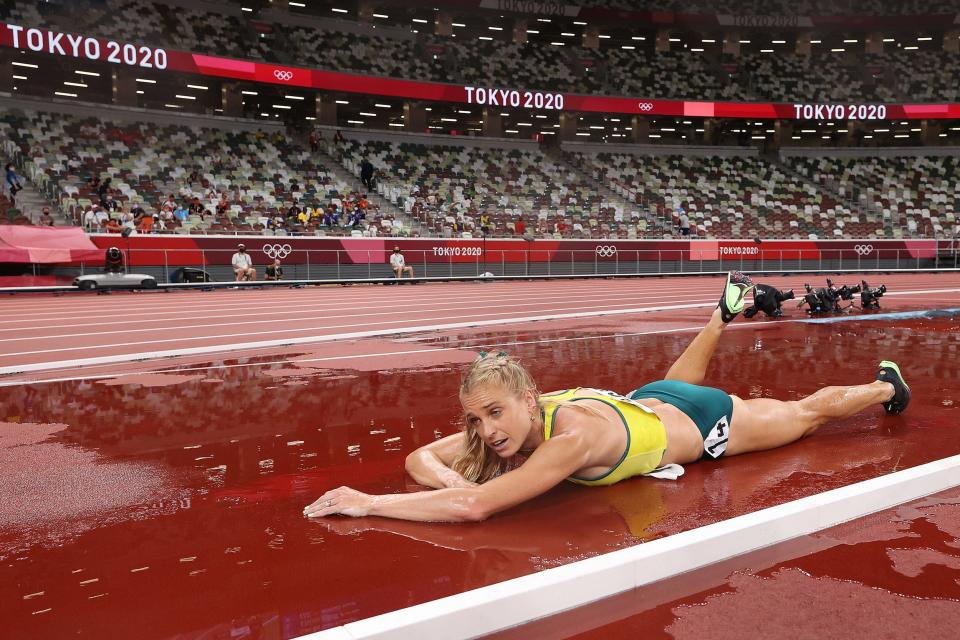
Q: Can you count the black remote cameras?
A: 4